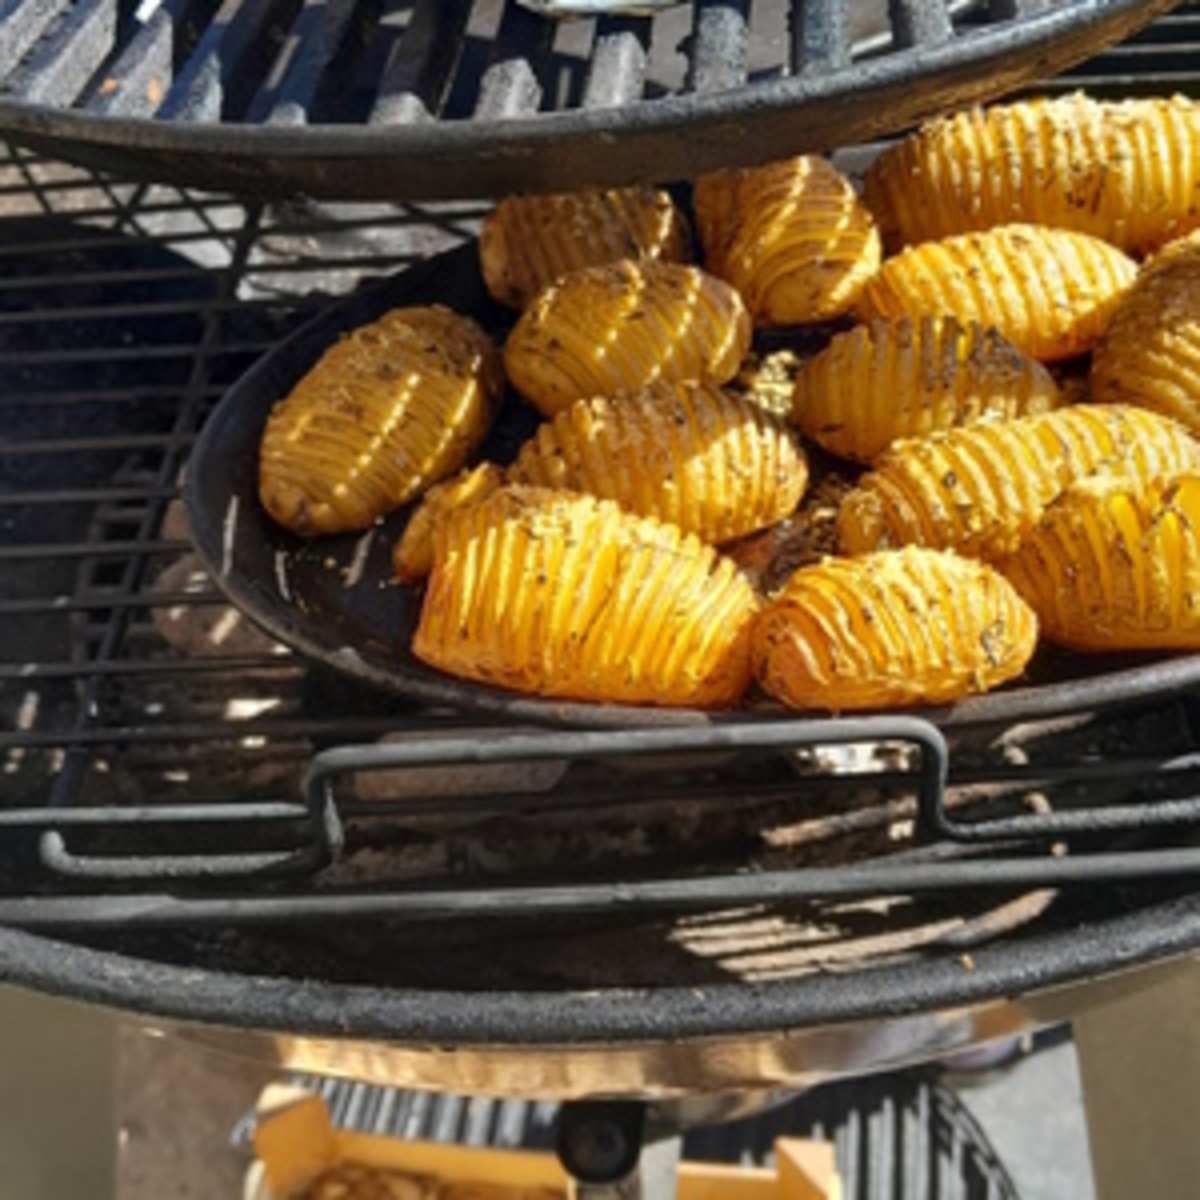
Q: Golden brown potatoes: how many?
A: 13